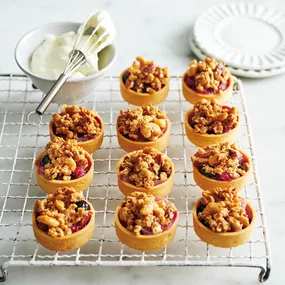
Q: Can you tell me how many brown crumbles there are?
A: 11